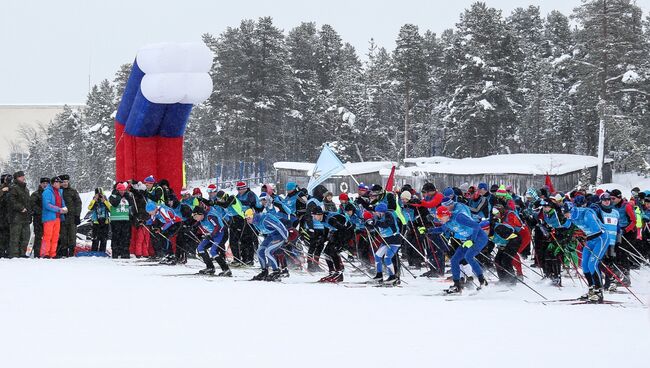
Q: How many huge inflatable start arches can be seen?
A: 1